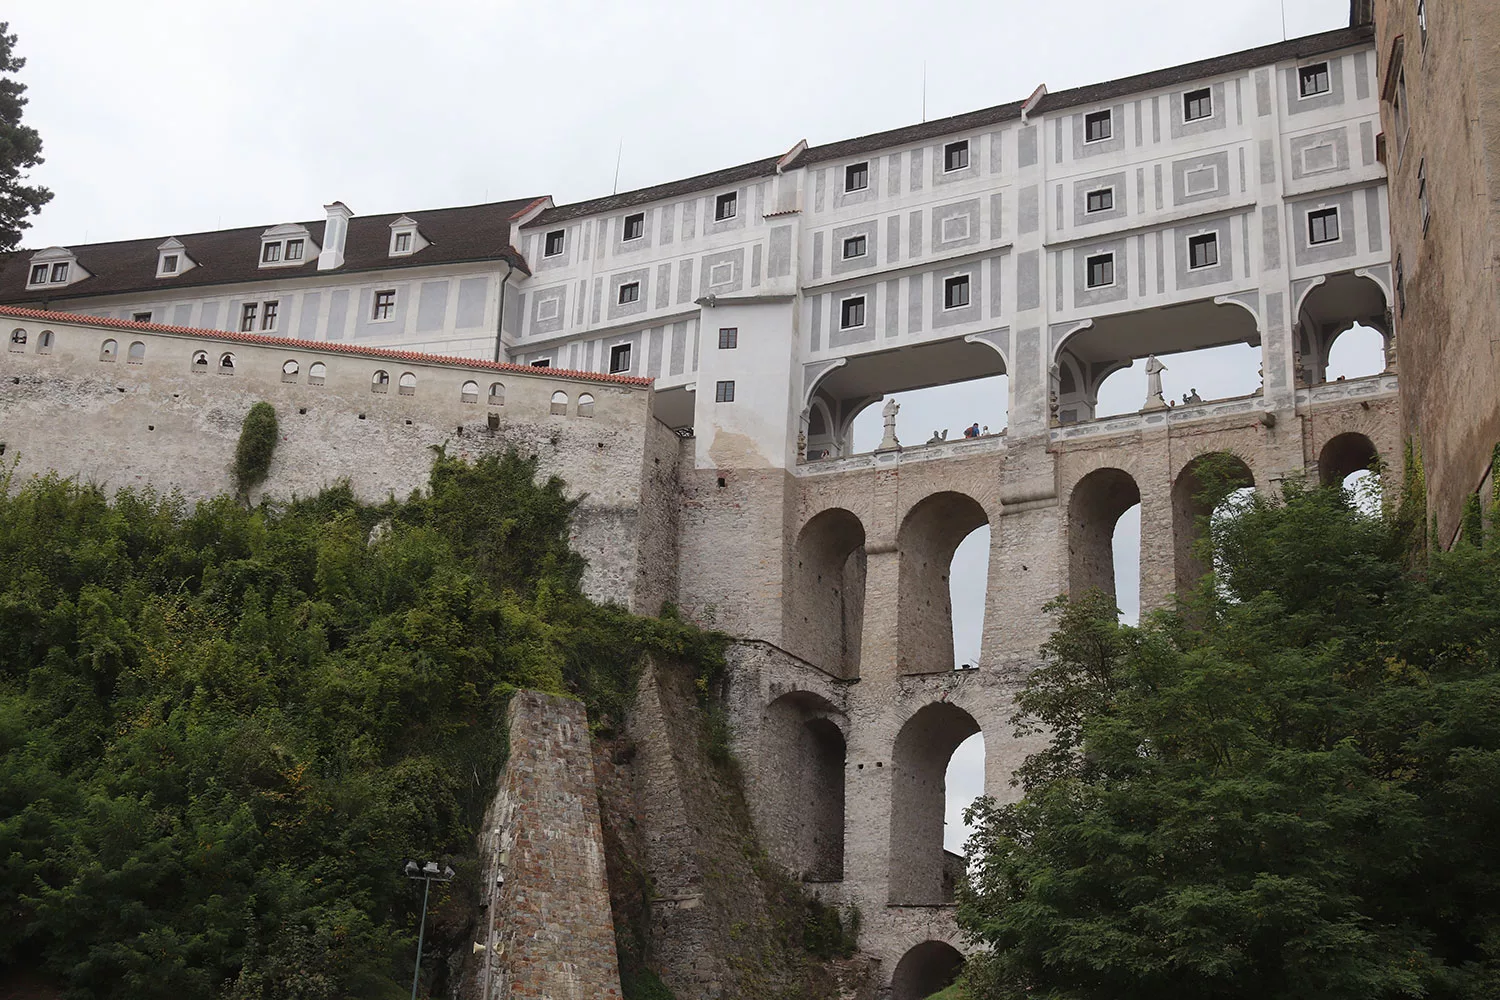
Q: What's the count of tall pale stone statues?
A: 2